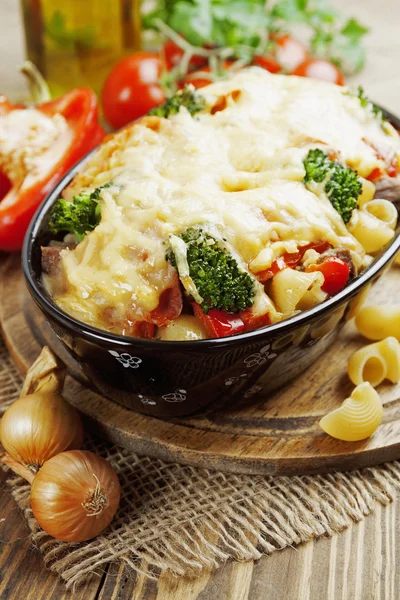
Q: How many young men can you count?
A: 0